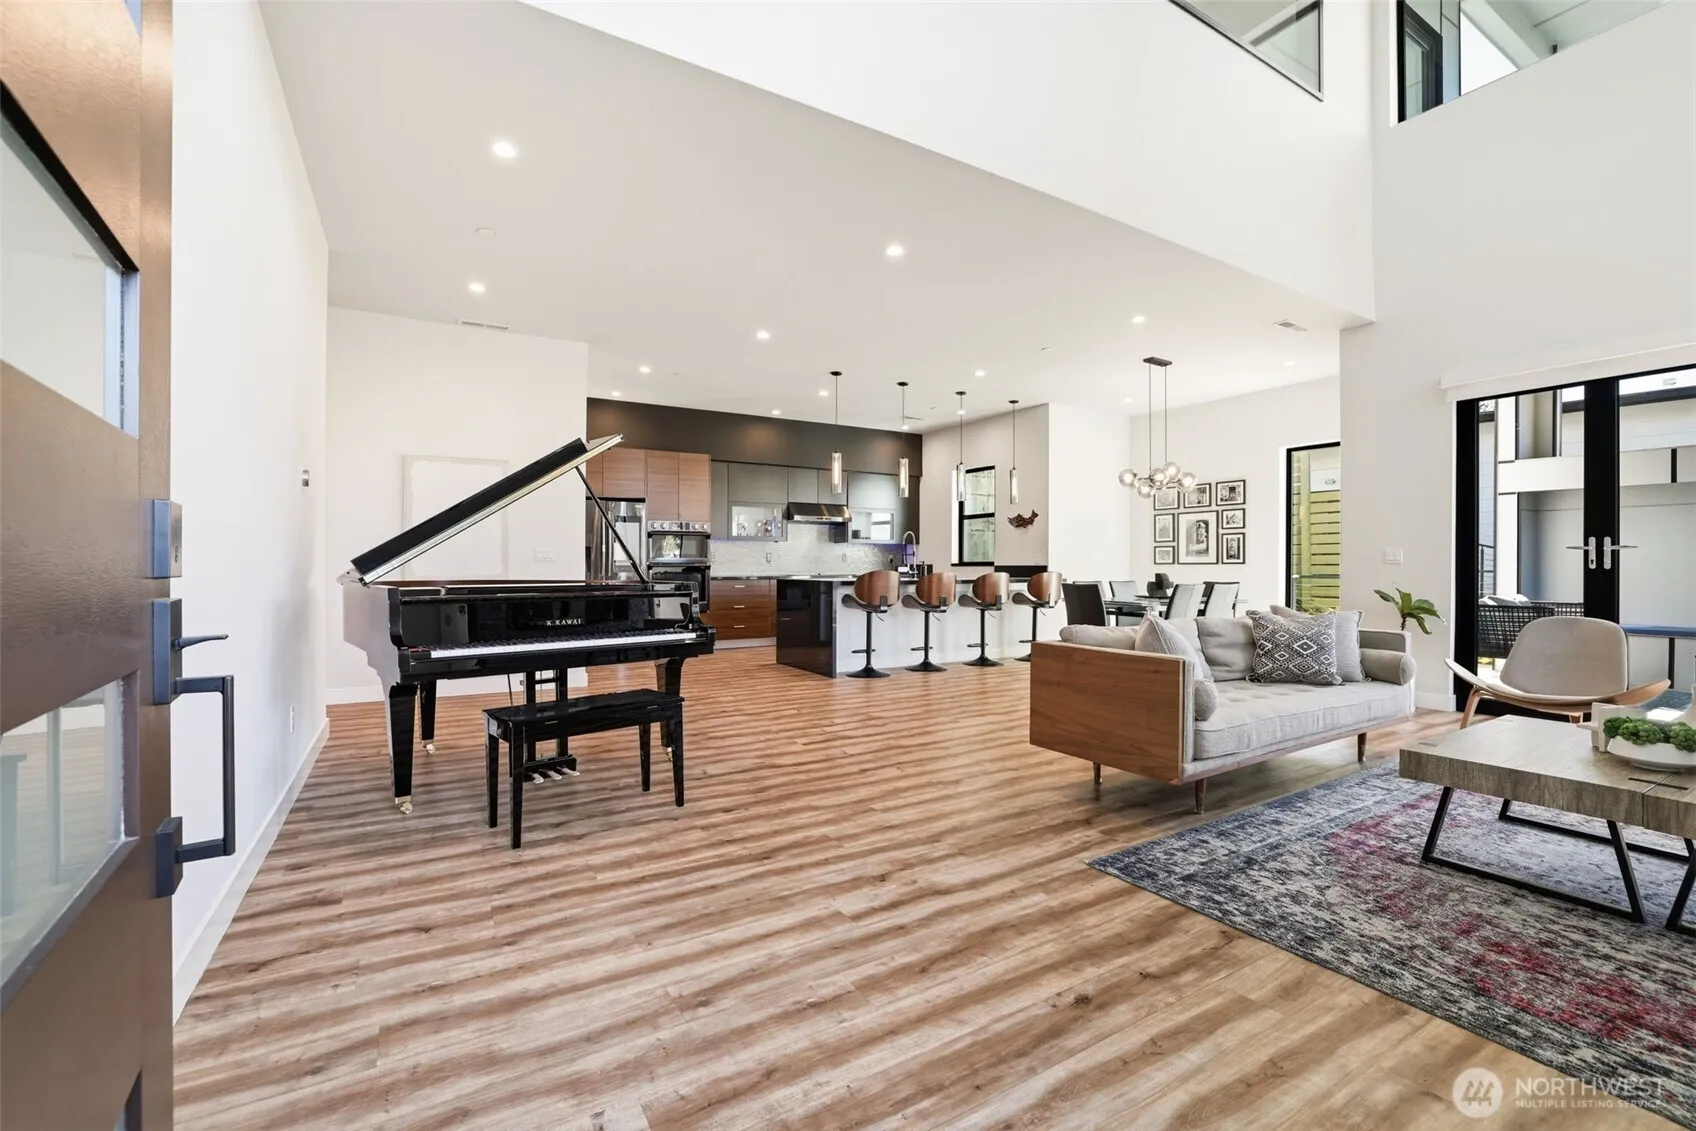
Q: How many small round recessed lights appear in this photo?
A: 14